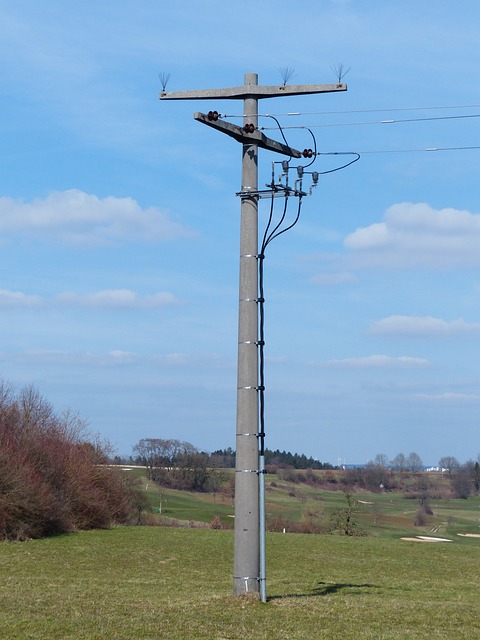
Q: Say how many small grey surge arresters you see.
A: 3